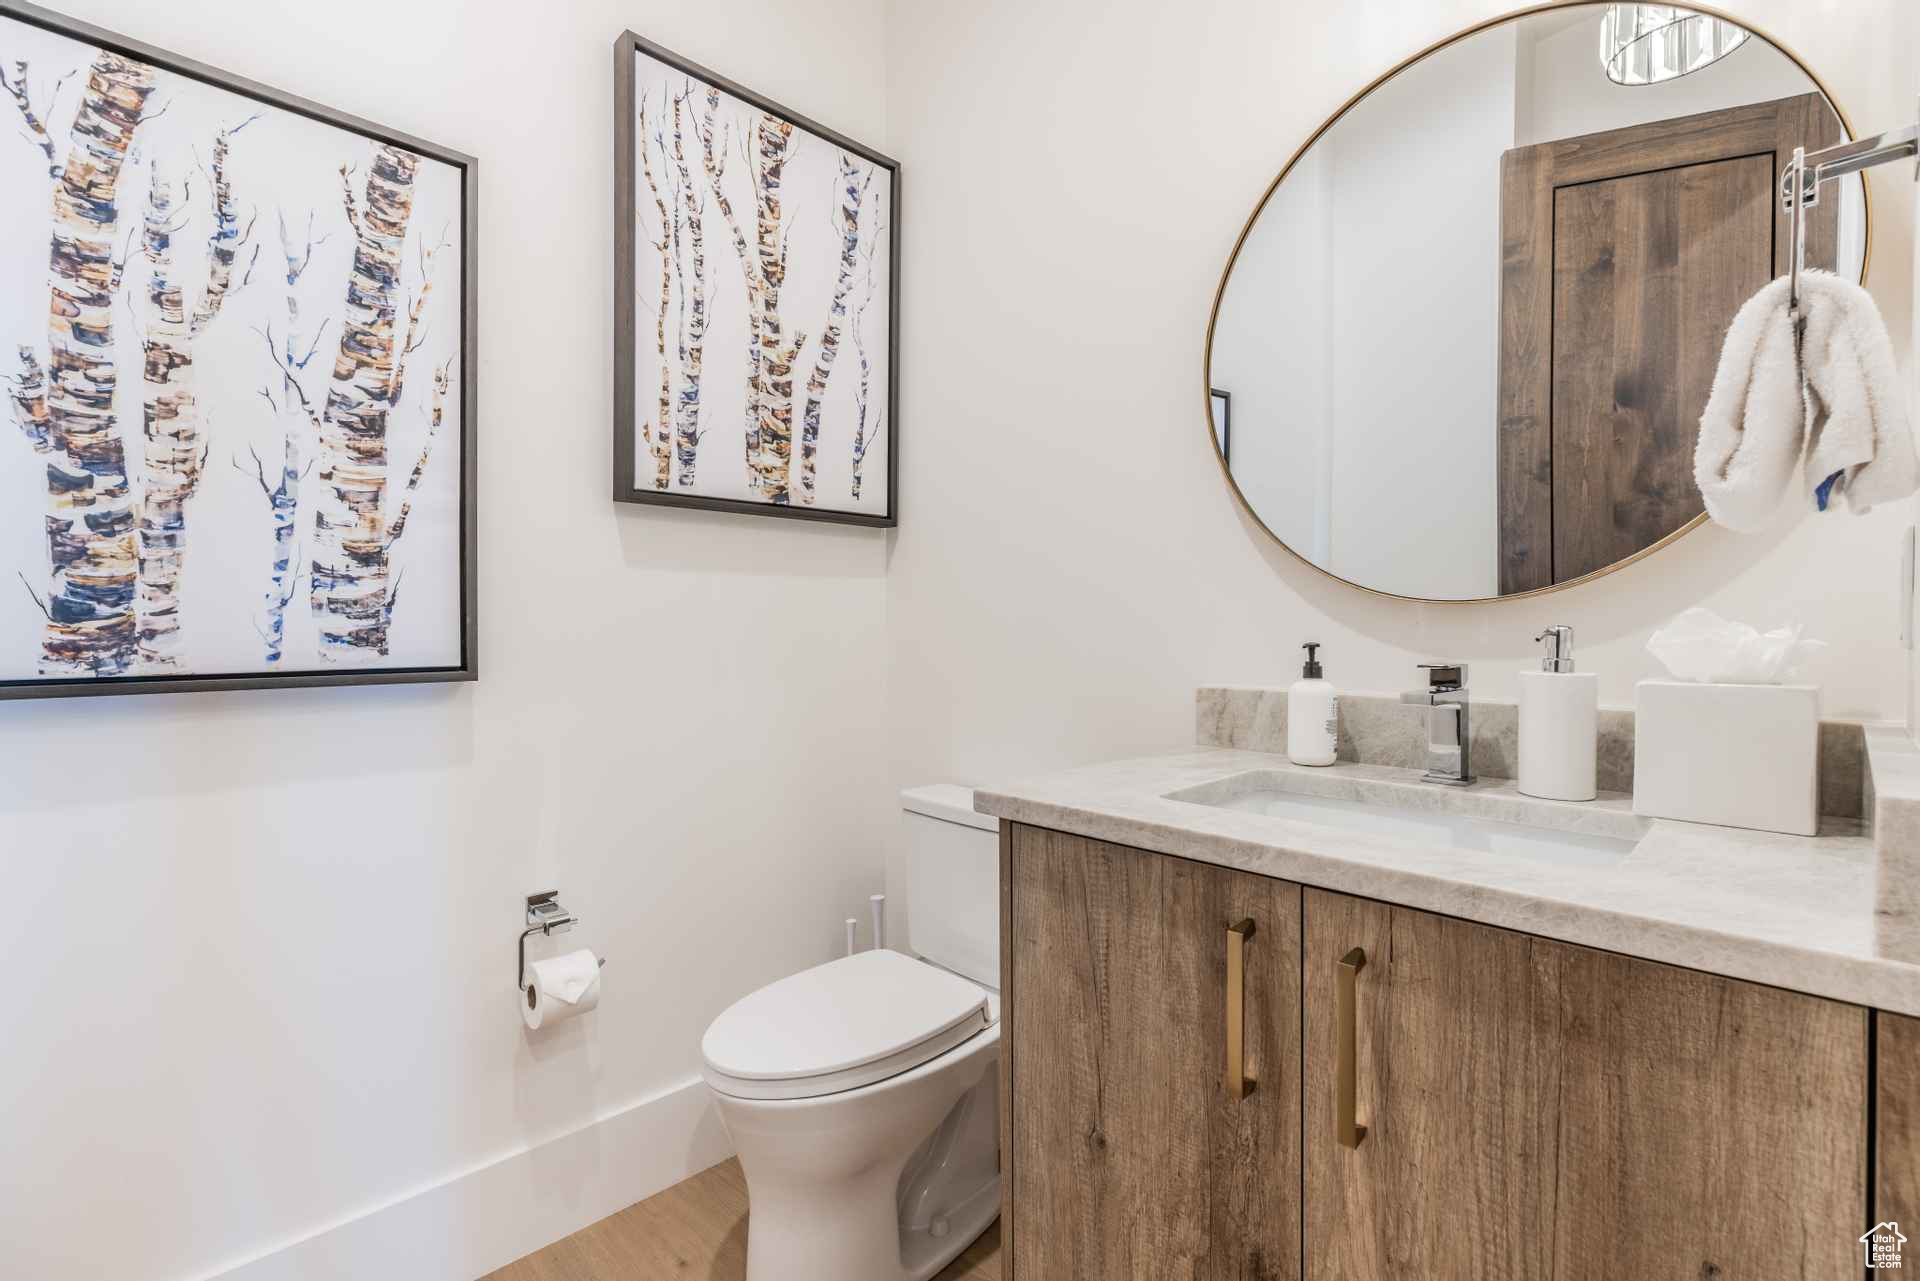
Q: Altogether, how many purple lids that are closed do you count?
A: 0